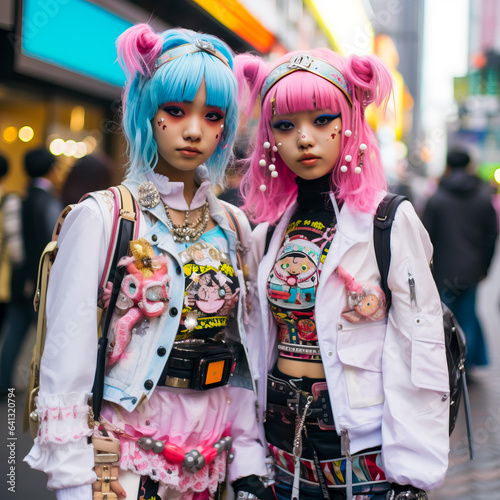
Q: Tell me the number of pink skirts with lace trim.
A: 1